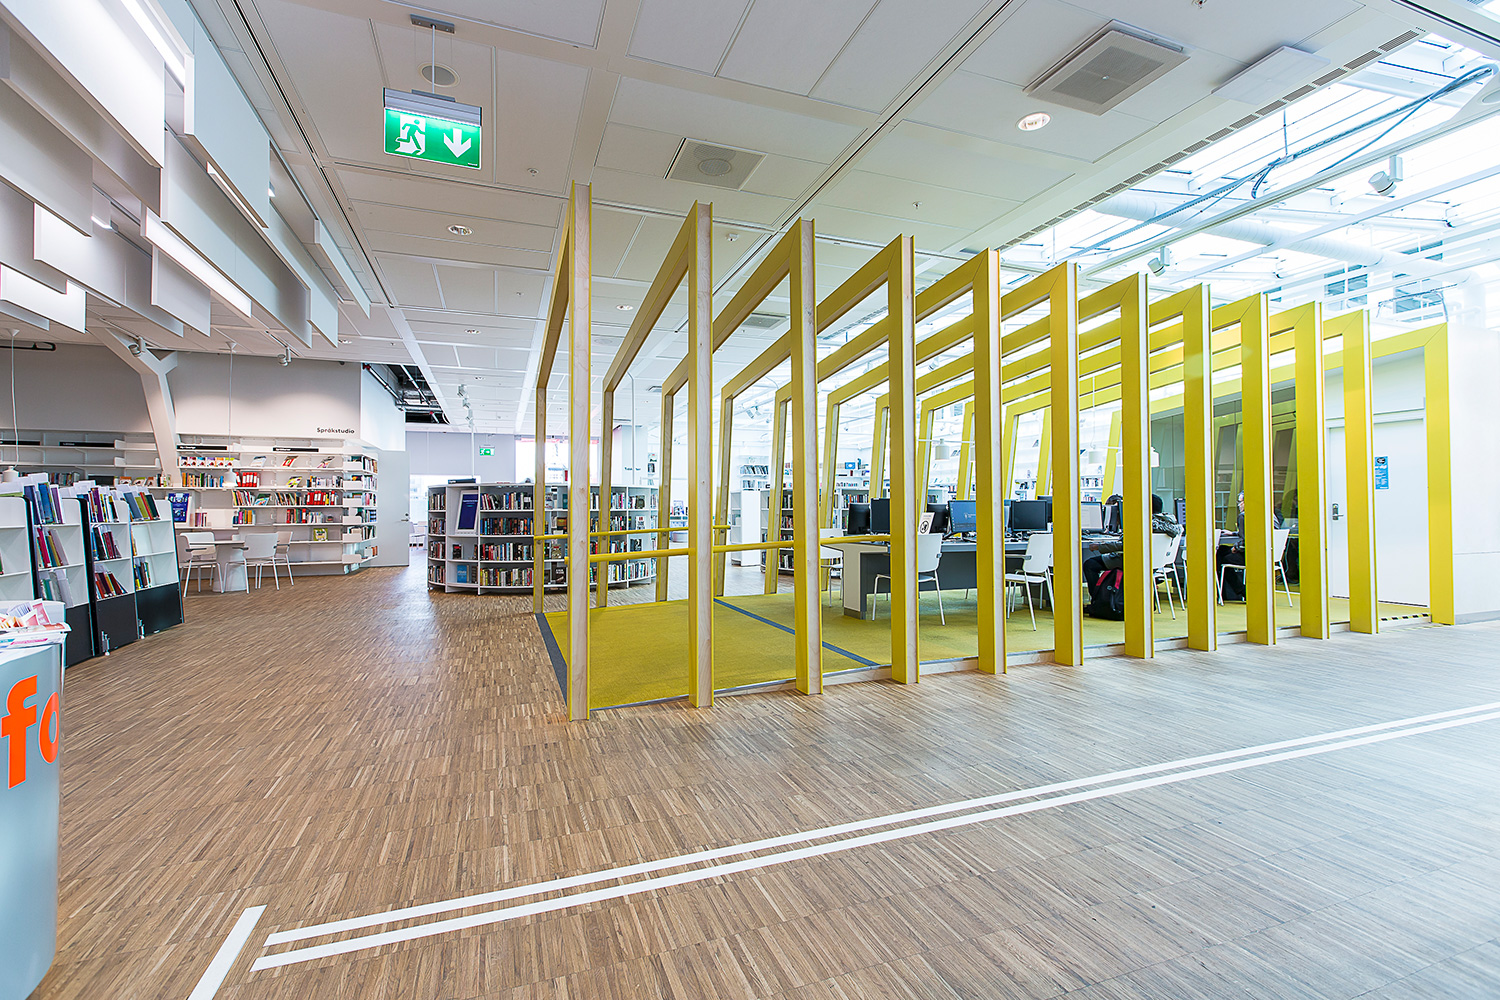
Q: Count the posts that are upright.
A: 12